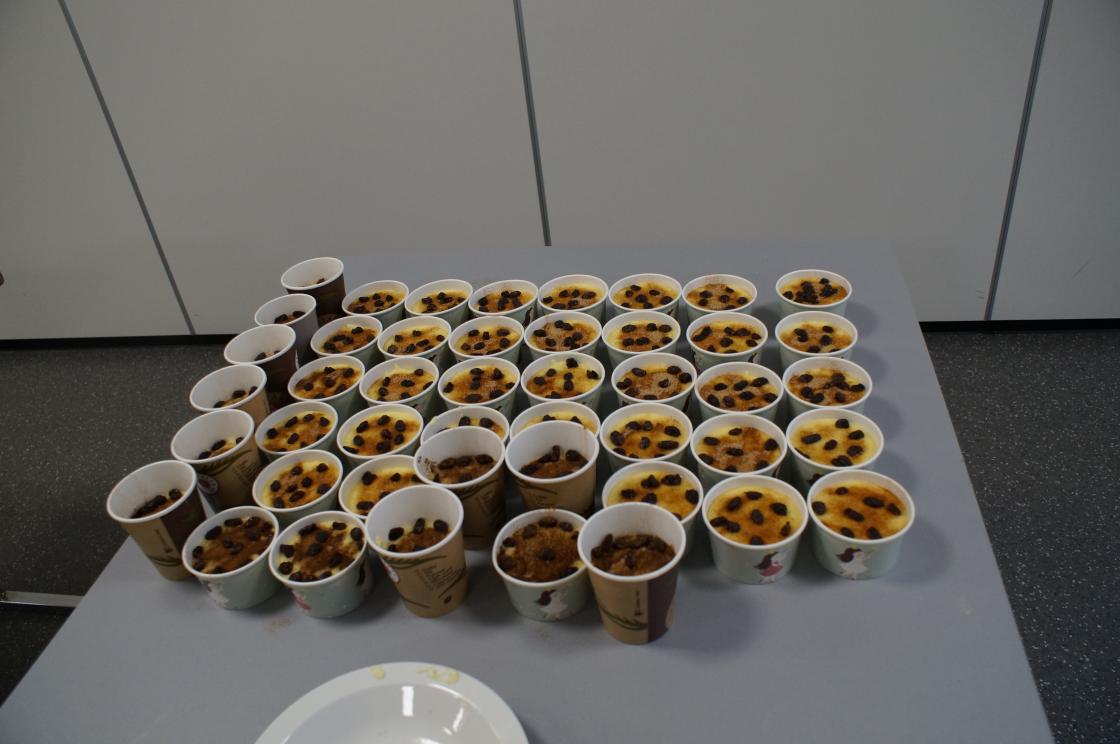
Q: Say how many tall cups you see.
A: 10